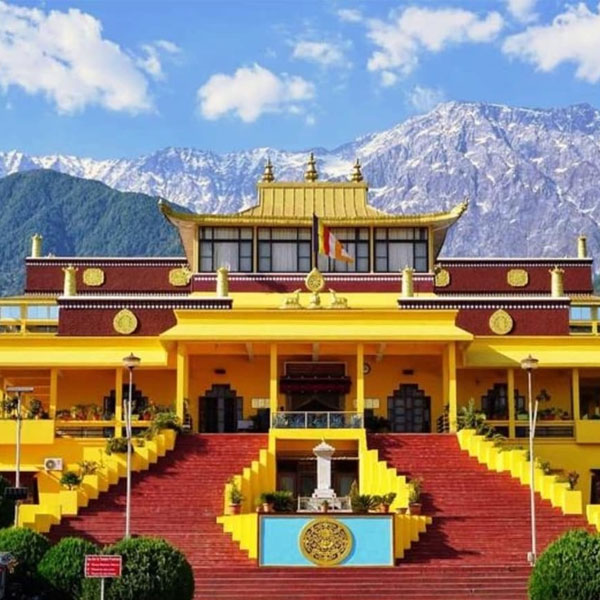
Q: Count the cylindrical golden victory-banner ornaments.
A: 6